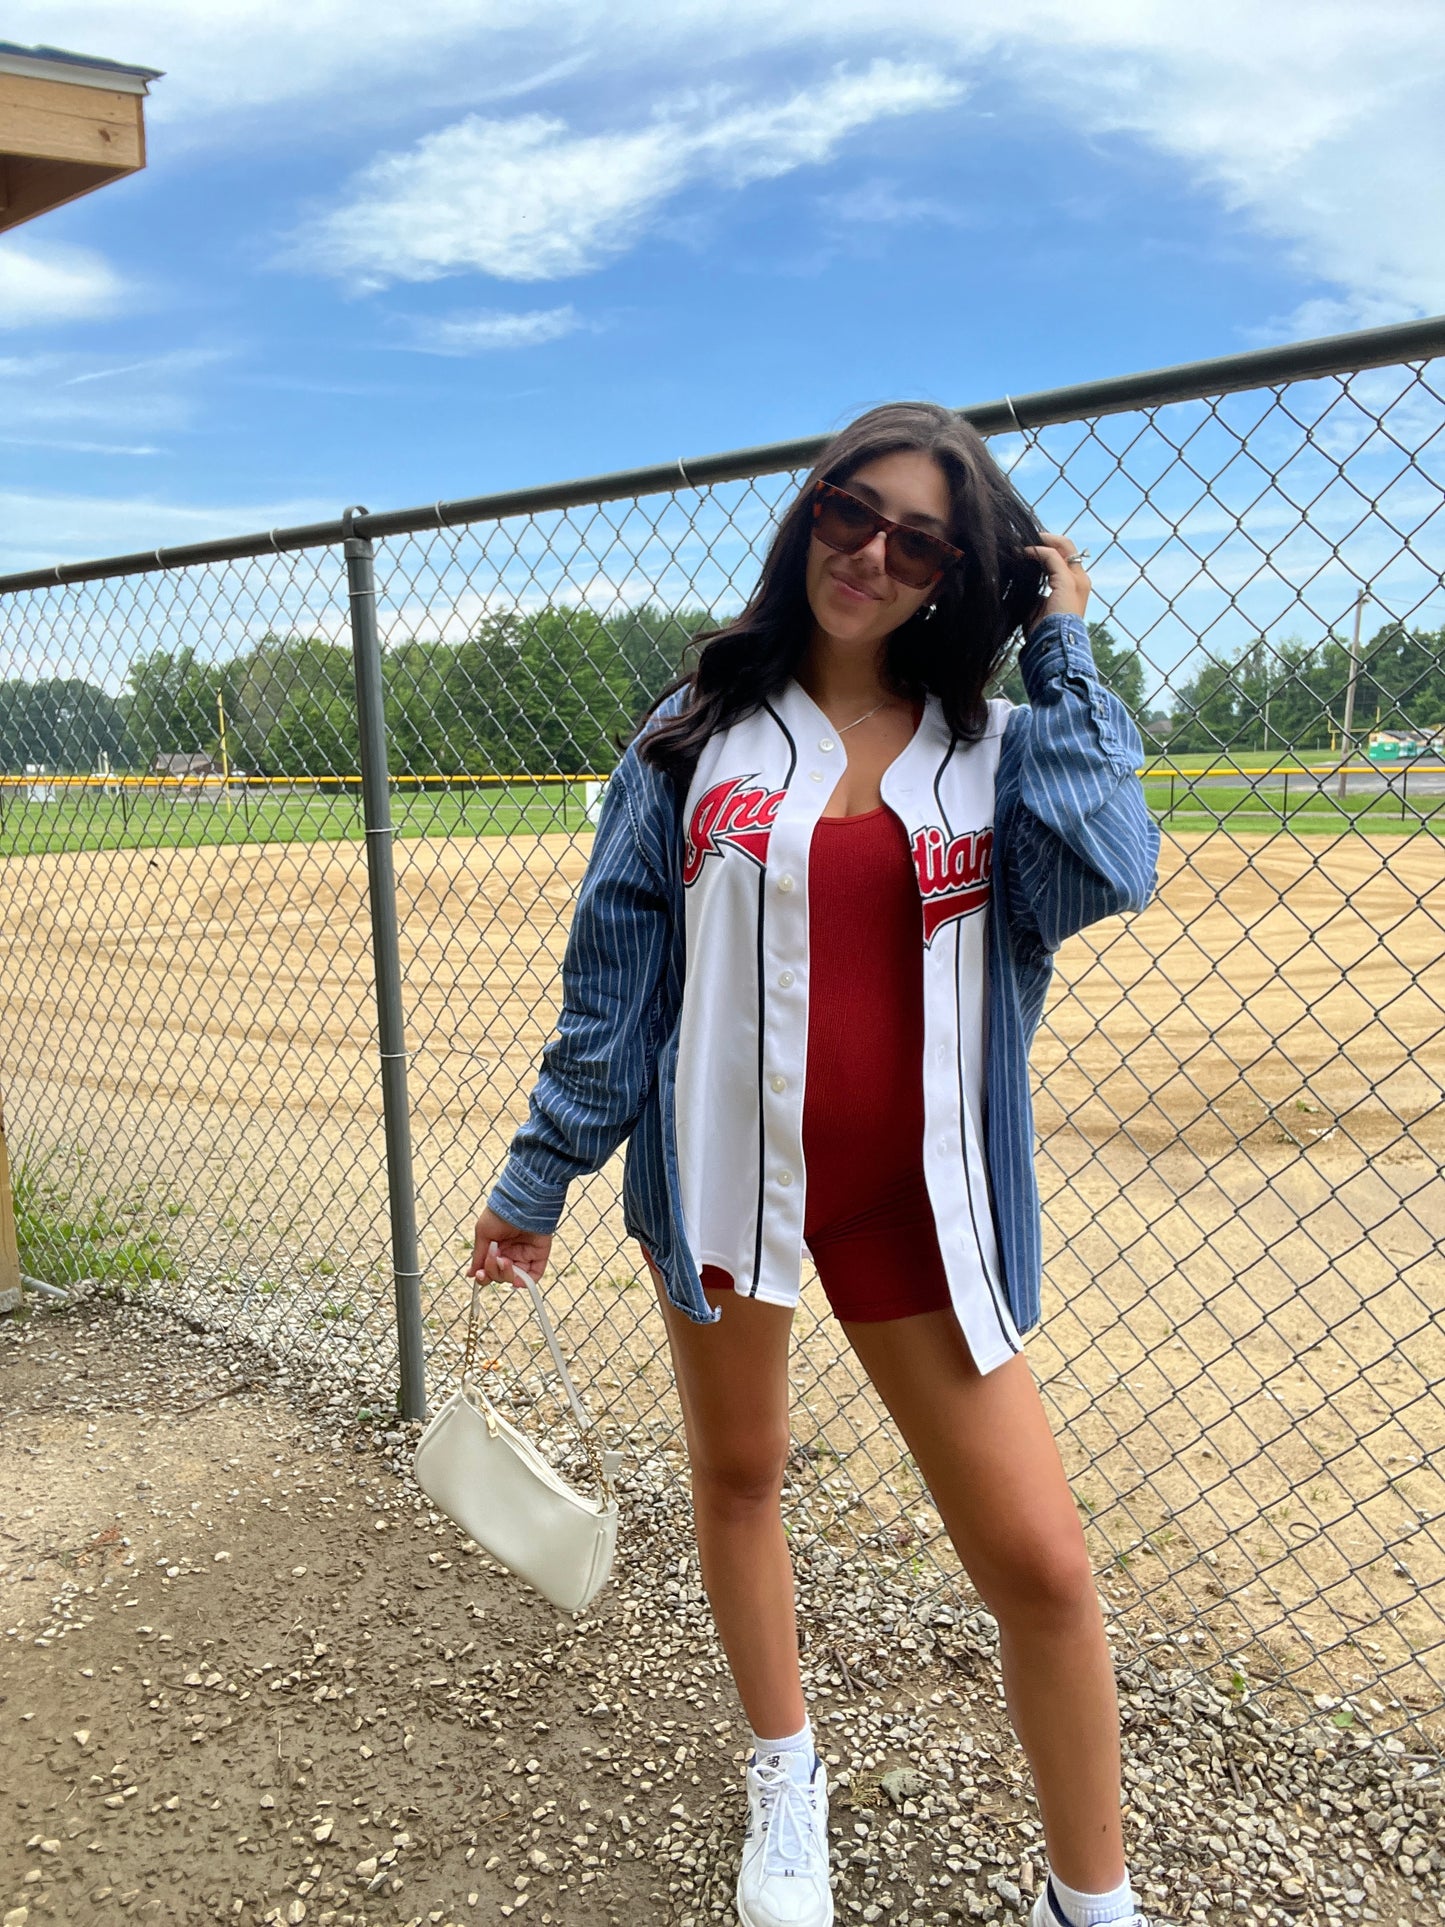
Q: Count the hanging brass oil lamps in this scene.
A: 0